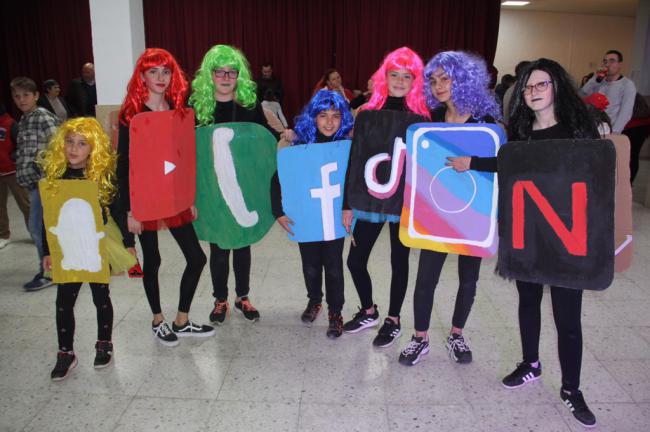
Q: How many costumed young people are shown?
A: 7